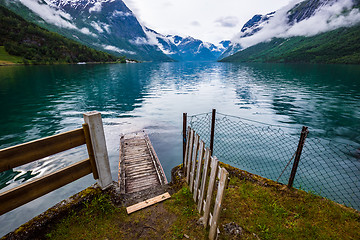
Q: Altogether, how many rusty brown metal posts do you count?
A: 3